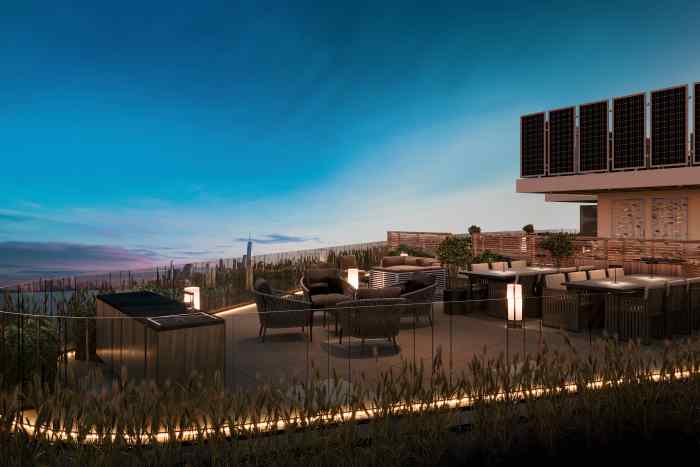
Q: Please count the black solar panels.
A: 6